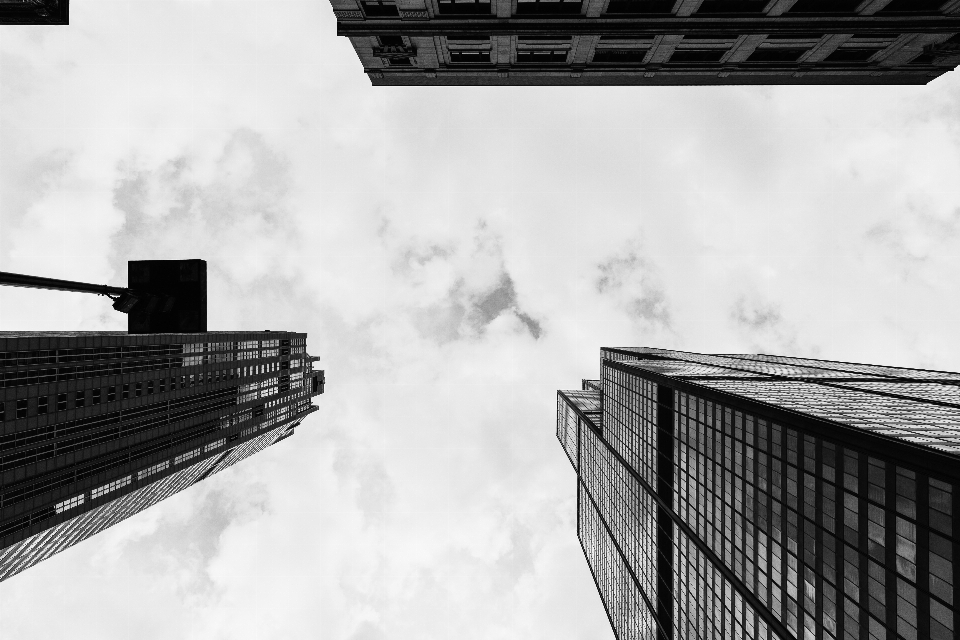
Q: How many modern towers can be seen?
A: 2